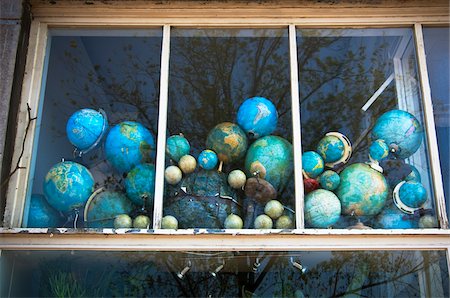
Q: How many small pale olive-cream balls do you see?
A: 11